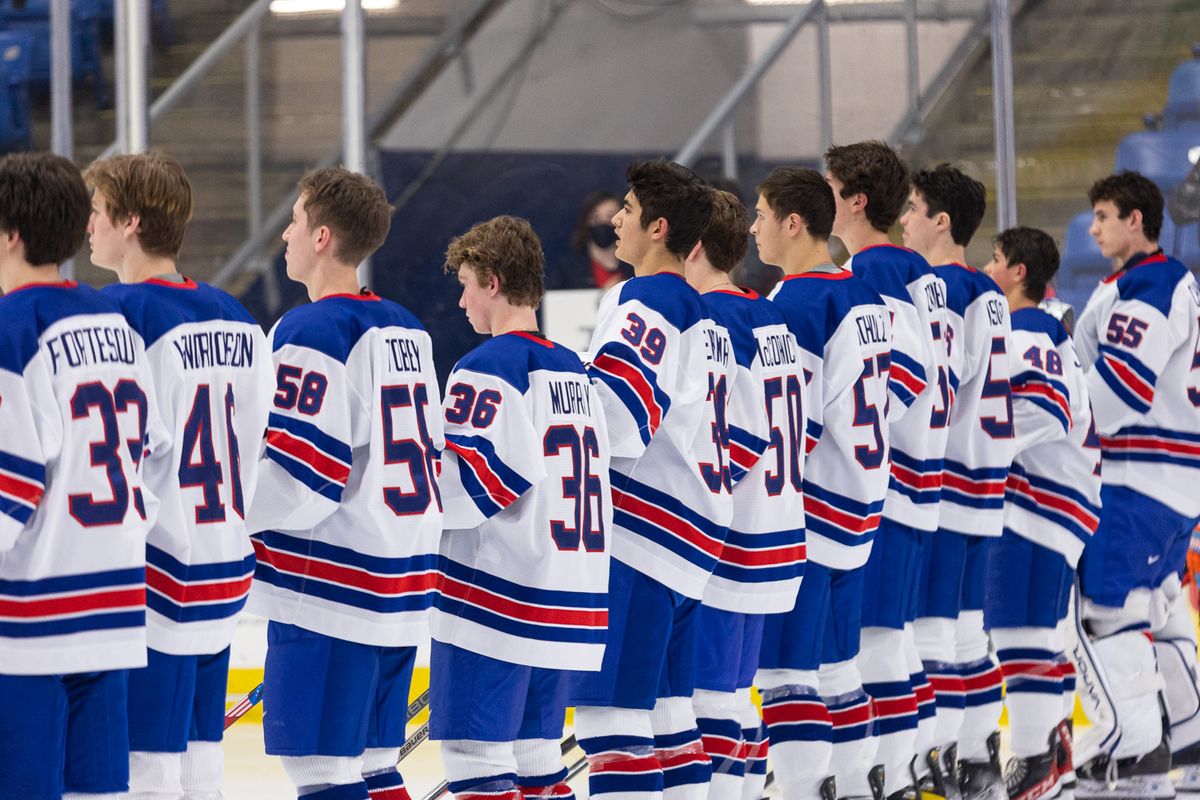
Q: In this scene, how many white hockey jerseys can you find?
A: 11